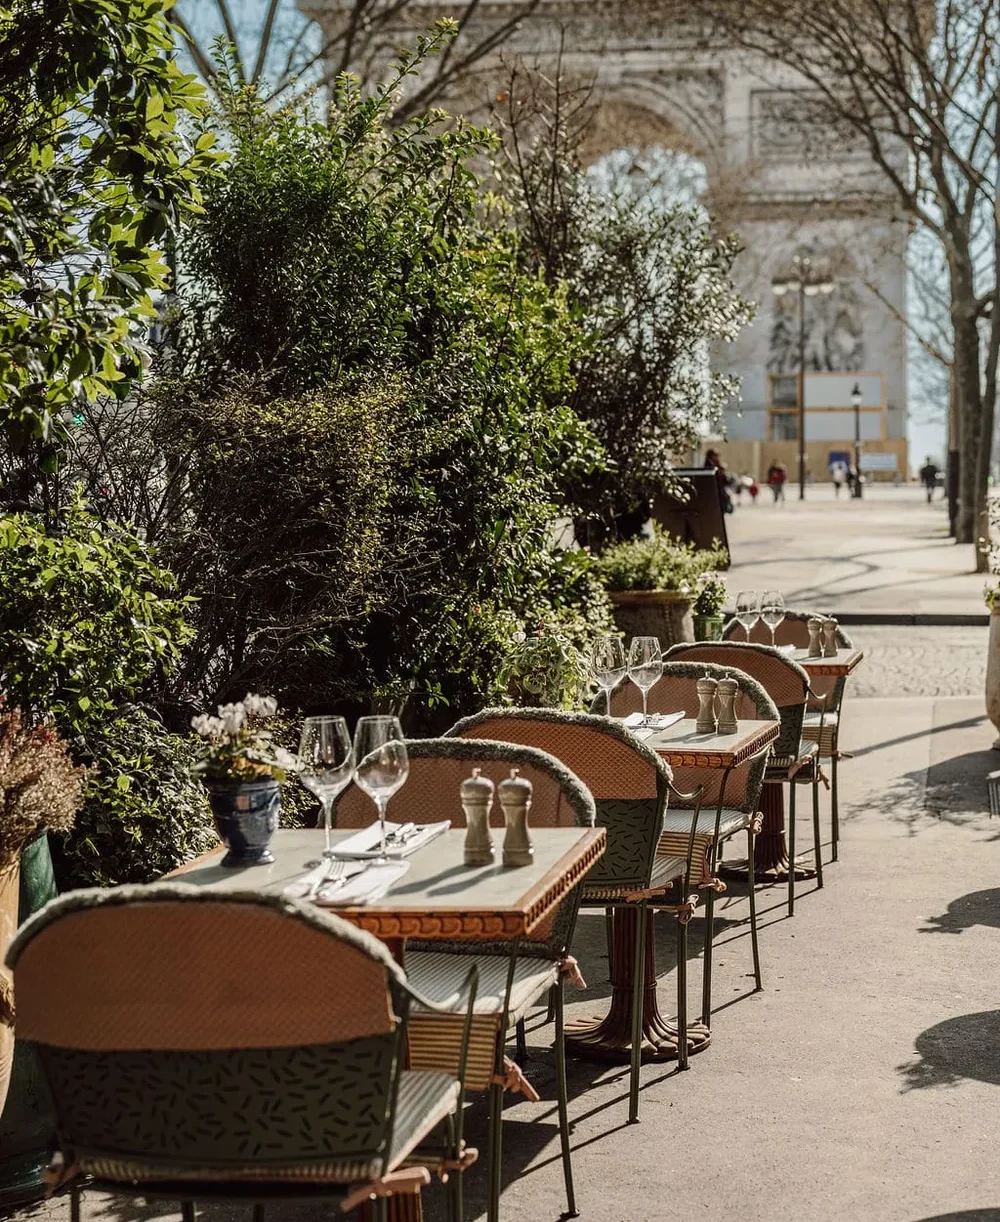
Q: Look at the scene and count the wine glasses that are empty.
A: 6